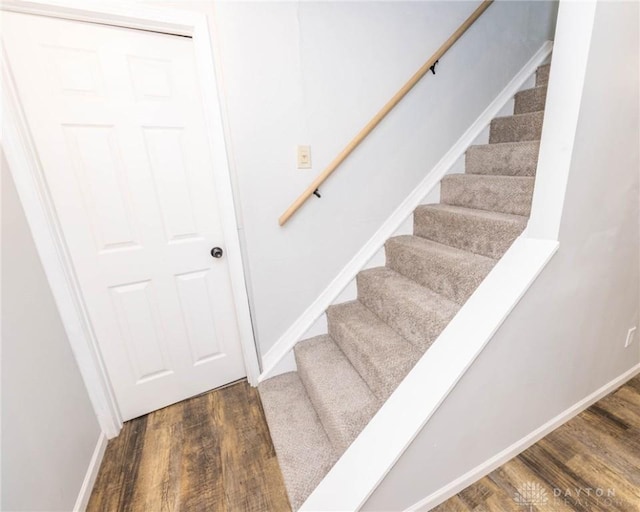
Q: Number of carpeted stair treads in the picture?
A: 11